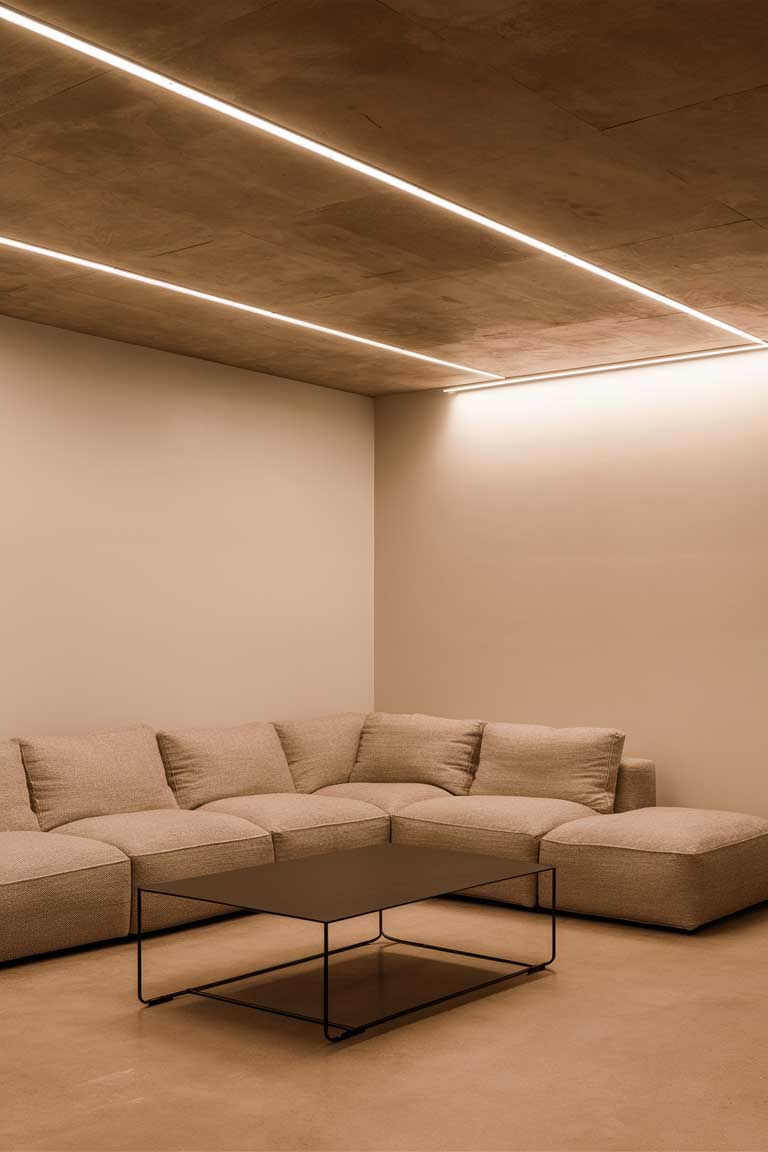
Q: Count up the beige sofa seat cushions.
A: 6